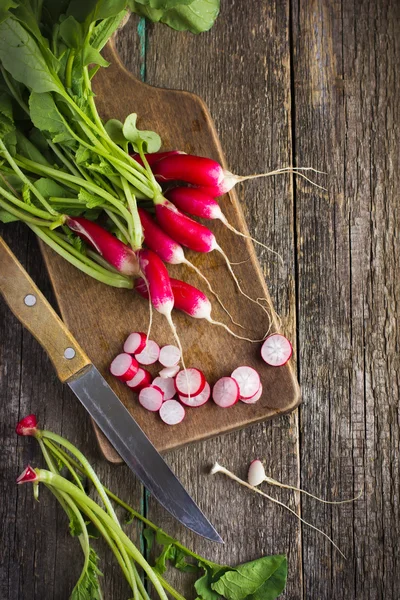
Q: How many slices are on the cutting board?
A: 15